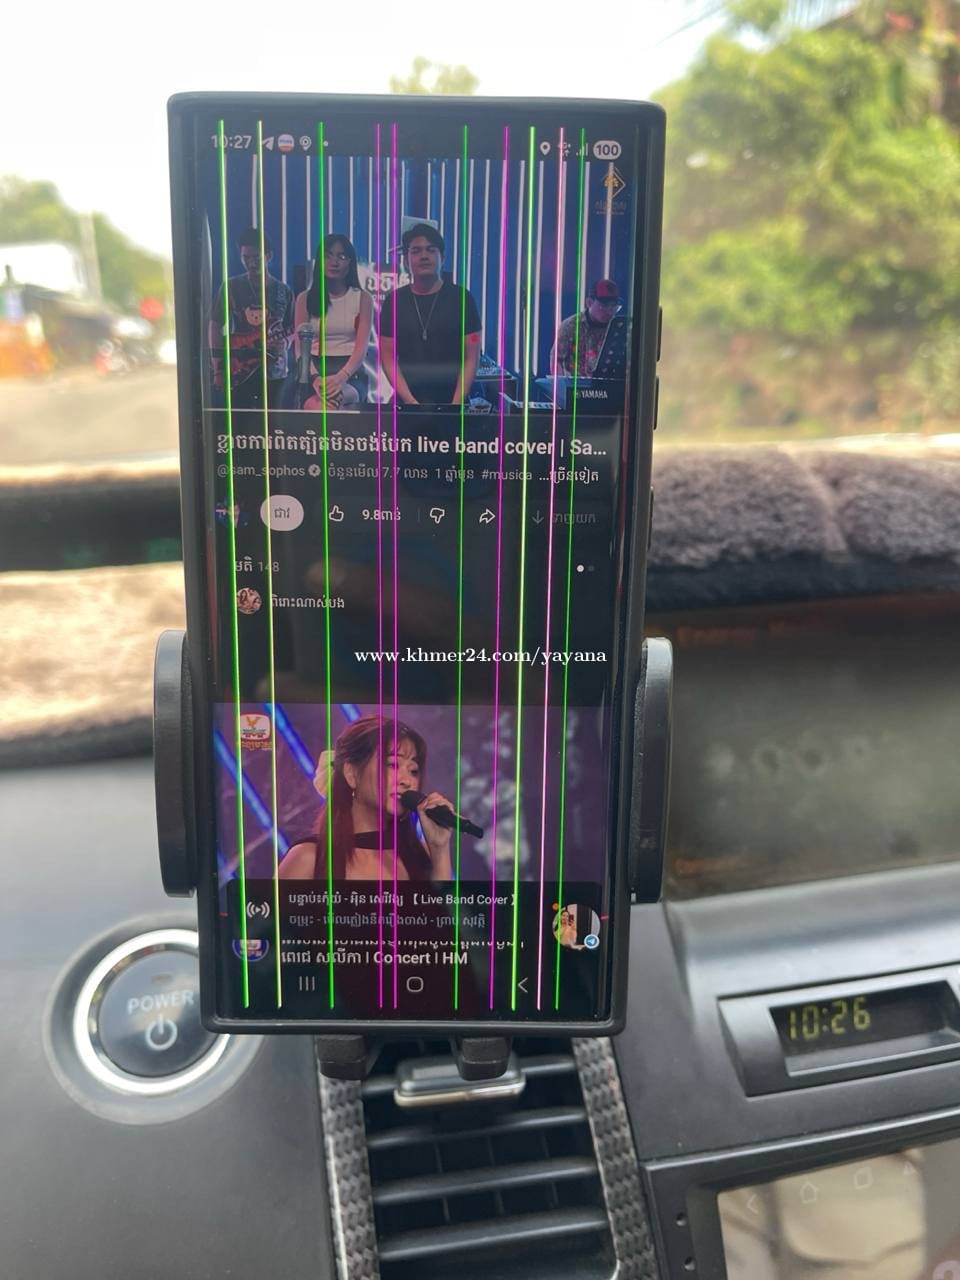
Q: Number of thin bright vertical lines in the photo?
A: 10